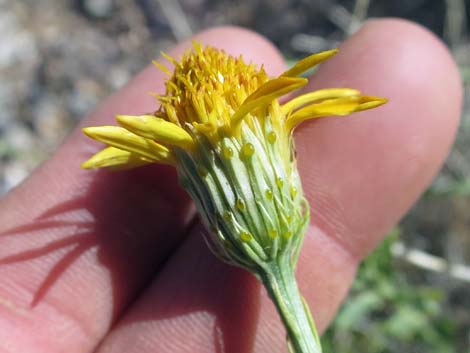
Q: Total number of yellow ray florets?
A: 7